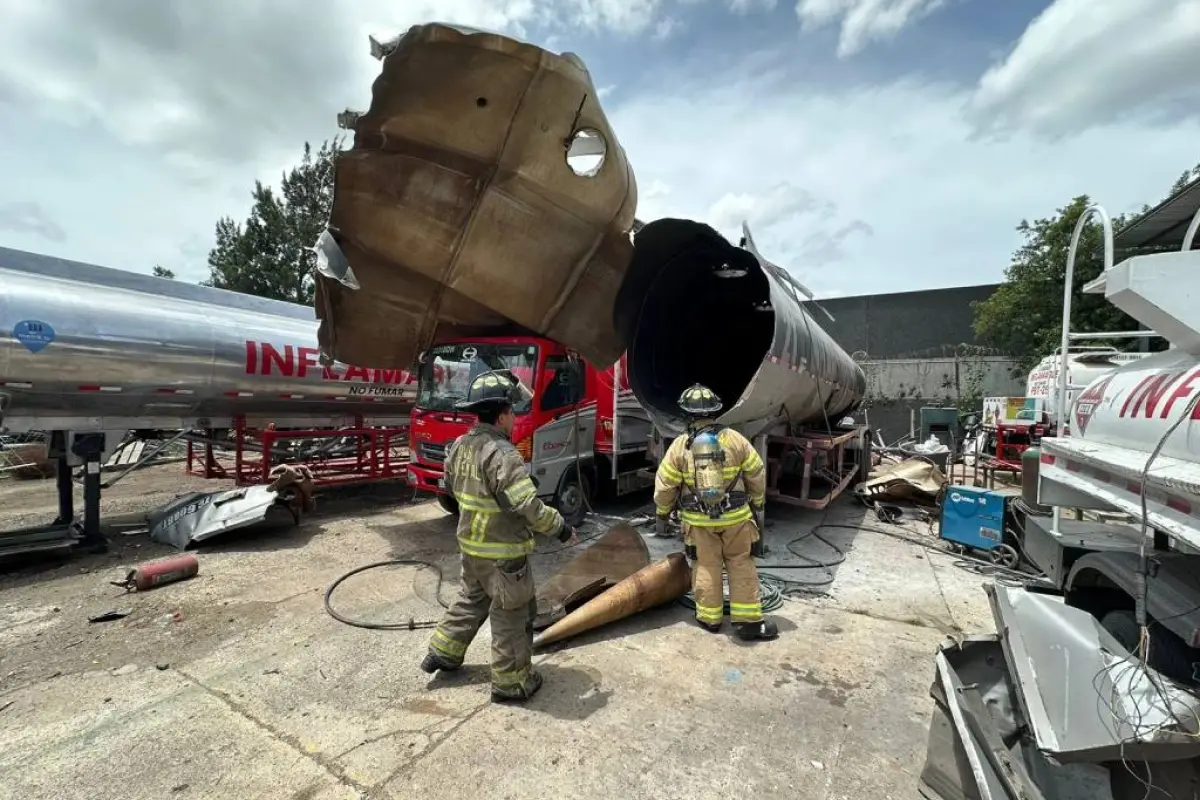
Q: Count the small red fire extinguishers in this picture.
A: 1